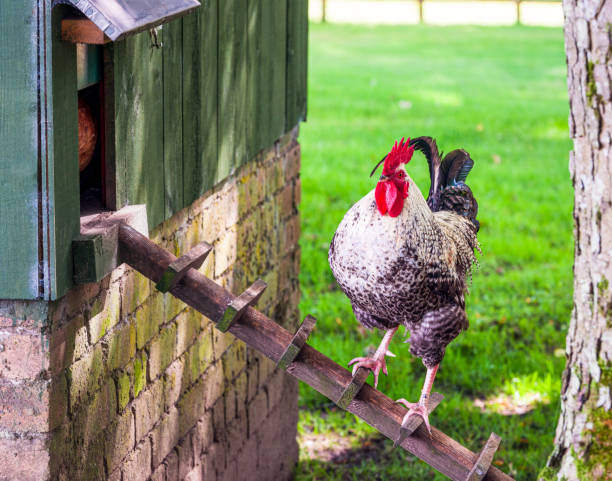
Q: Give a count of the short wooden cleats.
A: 6